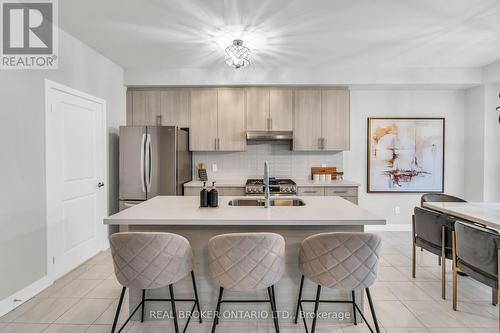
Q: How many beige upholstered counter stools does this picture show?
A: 3